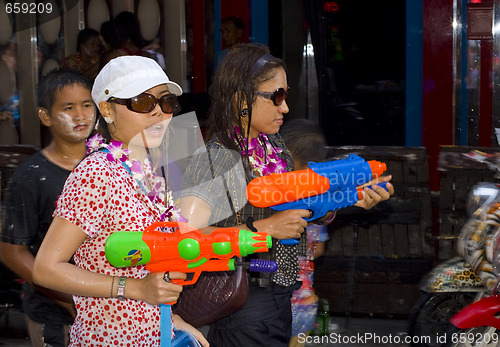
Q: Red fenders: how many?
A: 1